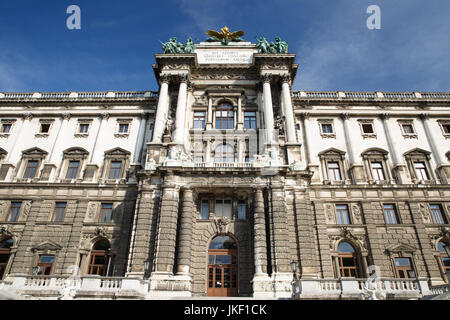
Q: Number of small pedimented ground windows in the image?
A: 2